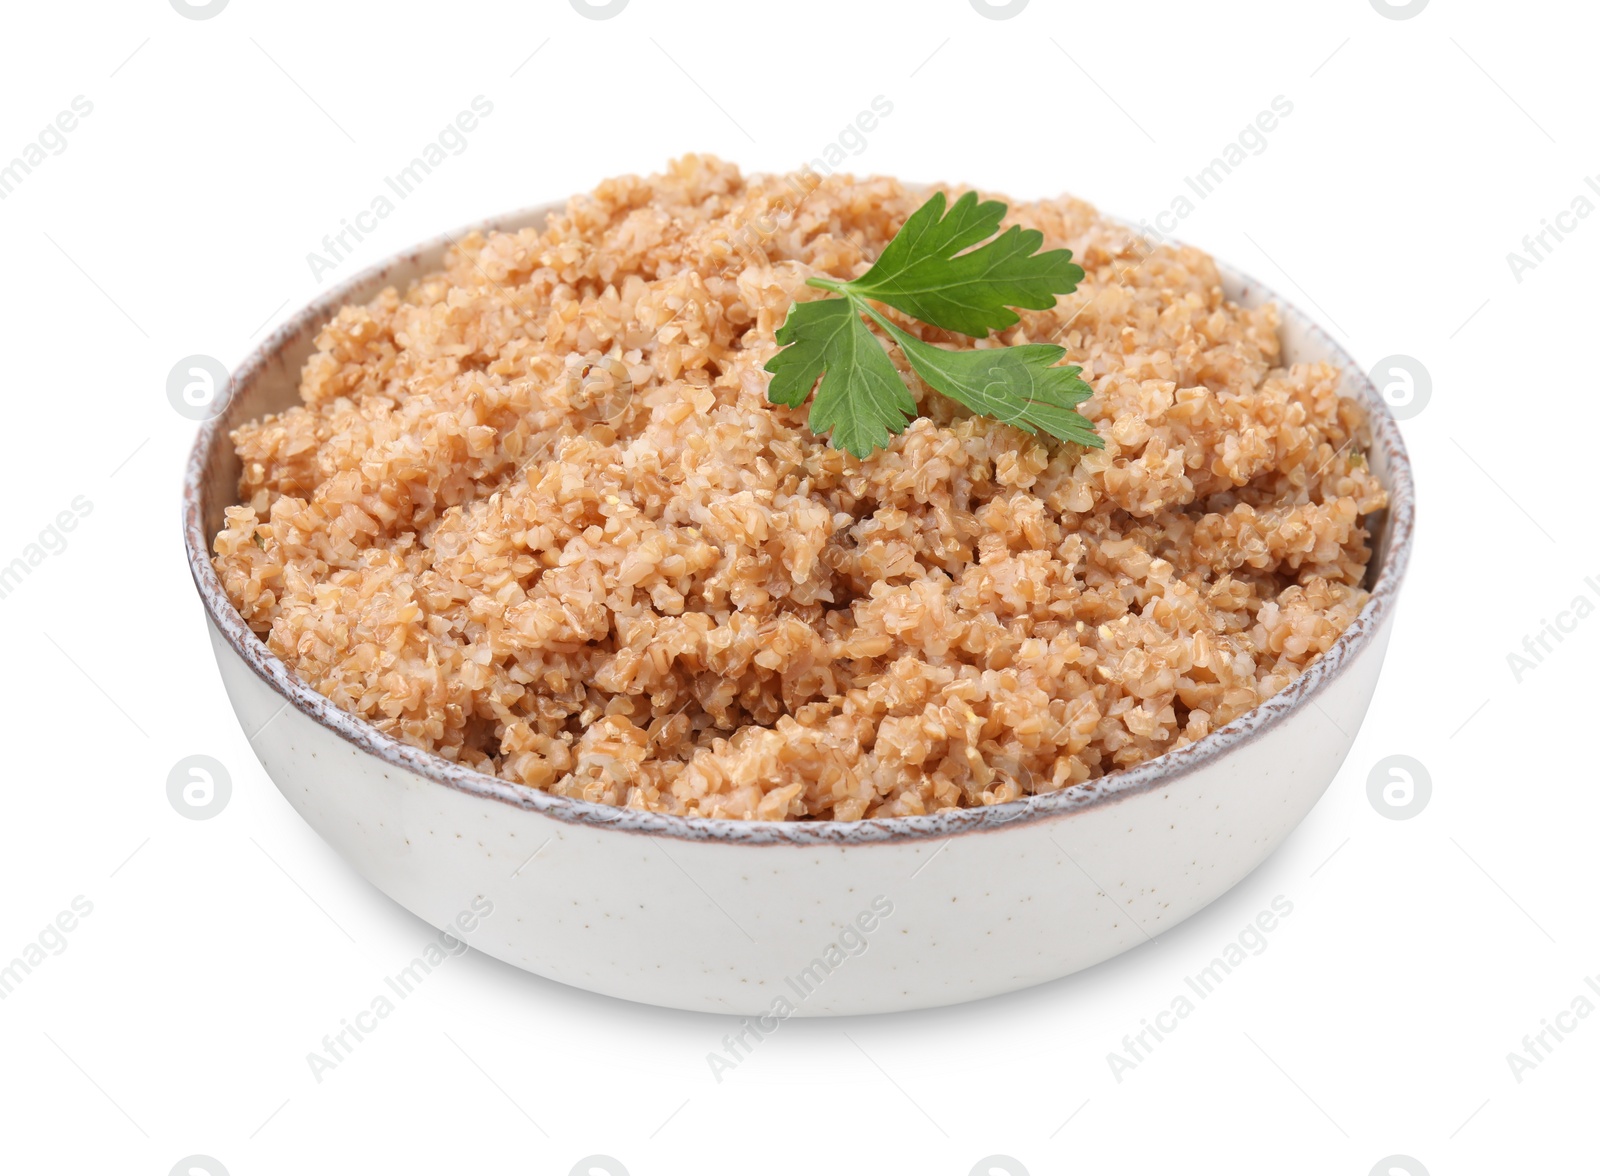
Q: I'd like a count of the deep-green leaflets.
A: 3